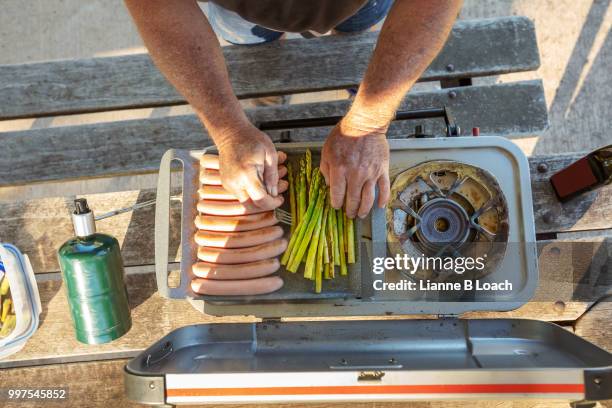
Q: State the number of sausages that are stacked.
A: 9